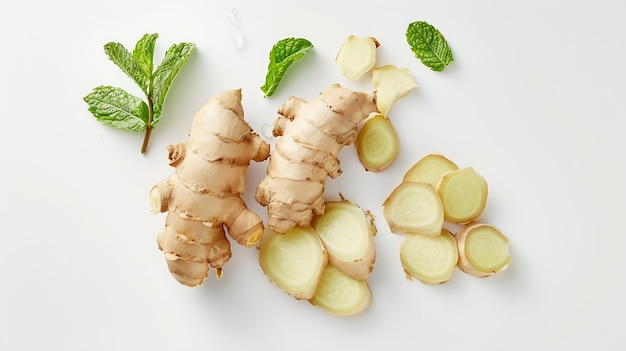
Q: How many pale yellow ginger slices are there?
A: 11